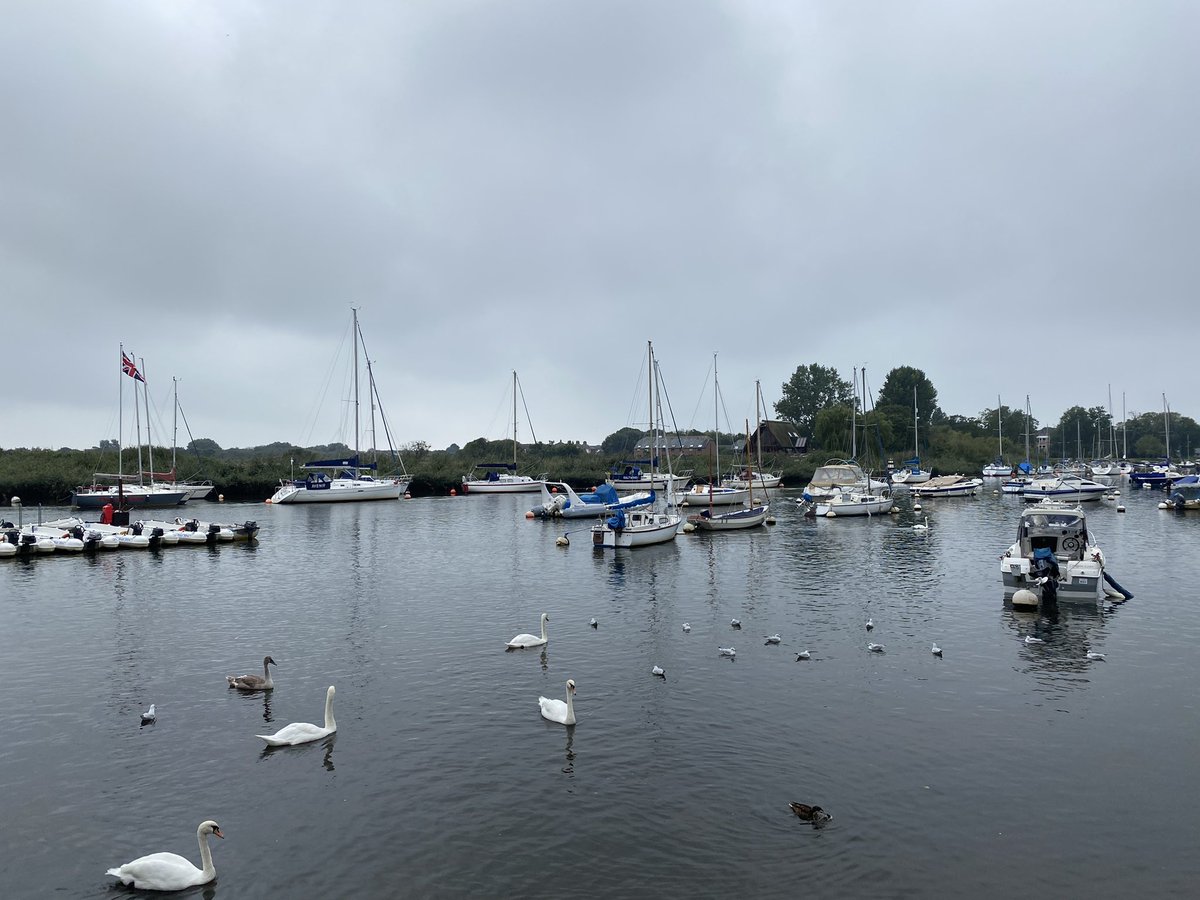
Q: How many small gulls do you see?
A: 13